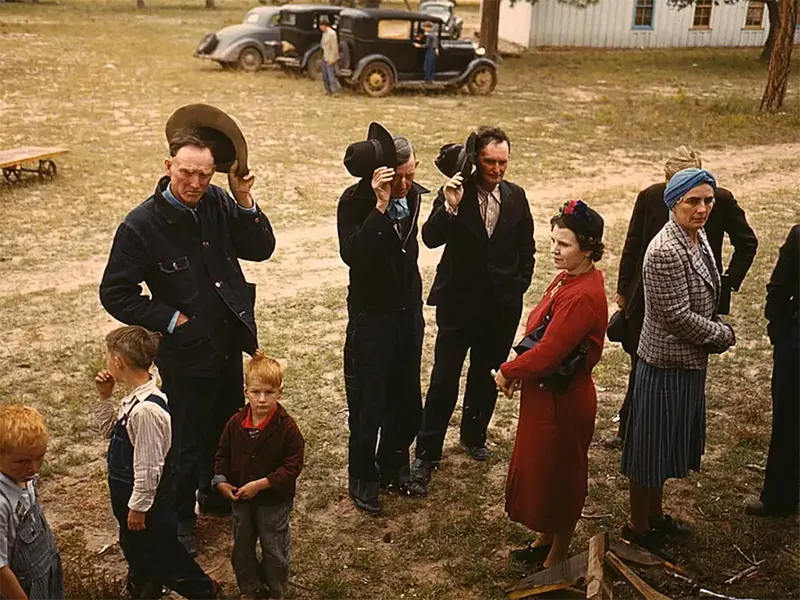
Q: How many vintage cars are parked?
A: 4